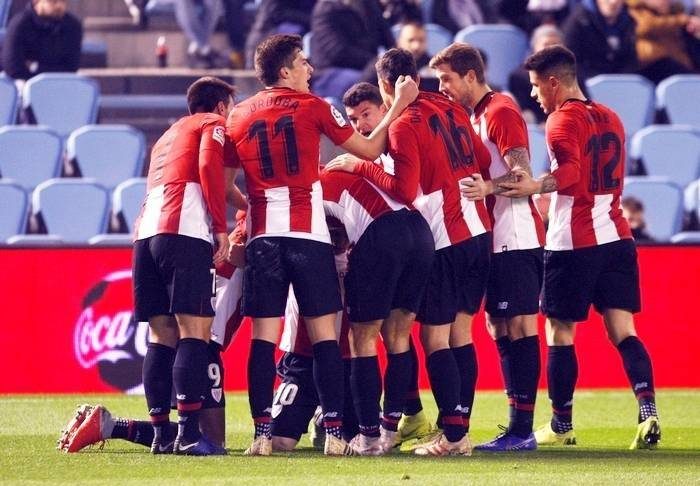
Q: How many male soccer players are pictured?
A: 9